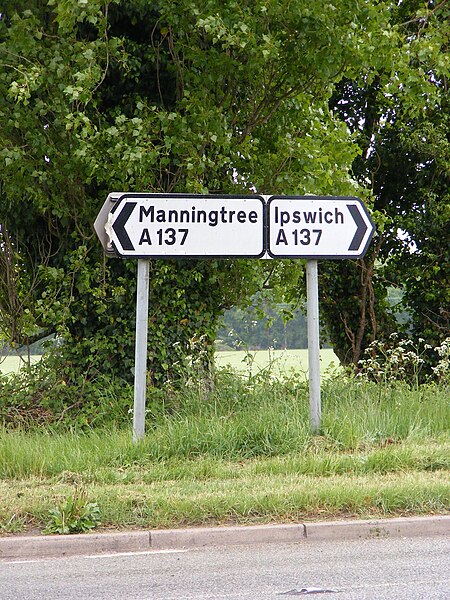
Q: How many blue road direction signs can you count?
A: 0